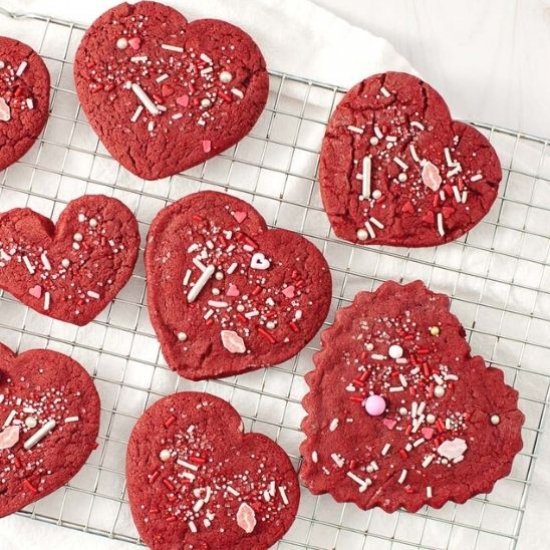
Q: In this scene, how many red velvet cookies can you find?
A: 8